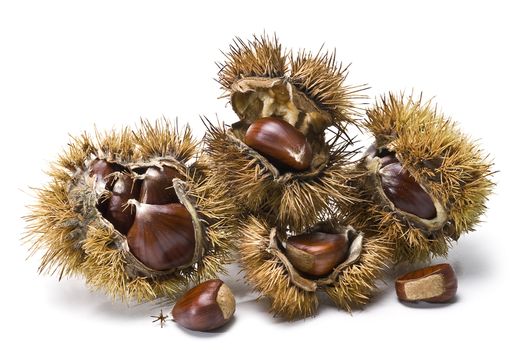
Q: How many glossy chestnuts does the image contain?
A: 9